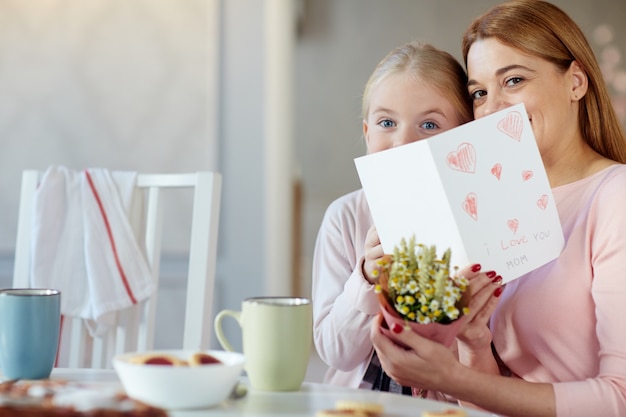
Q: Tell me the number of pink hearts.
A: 7